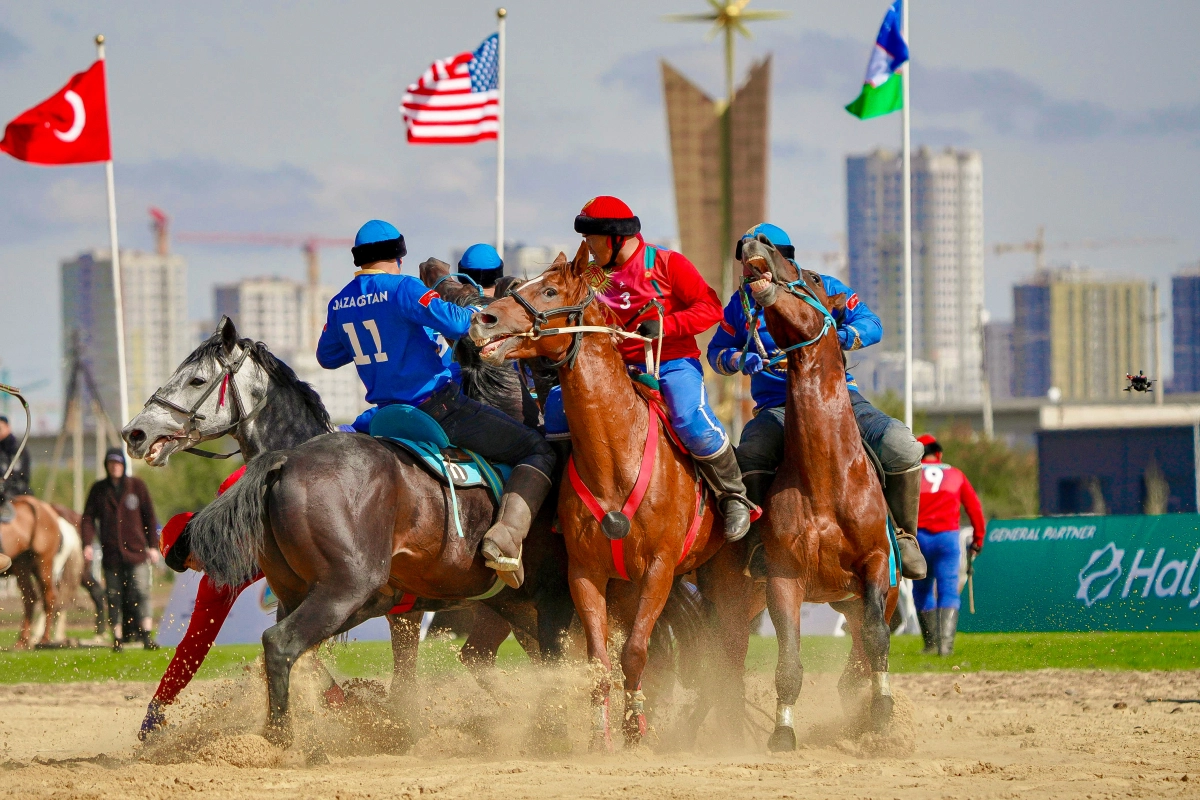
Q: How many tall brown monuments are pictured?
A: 1